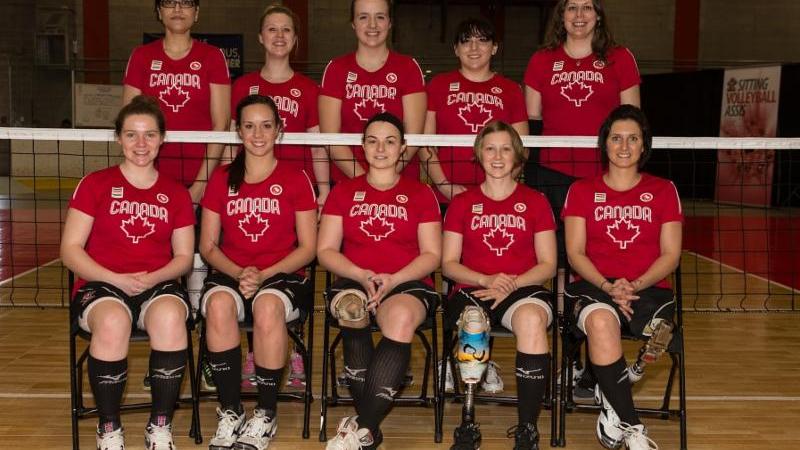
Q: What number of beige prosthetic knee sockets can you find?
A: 1